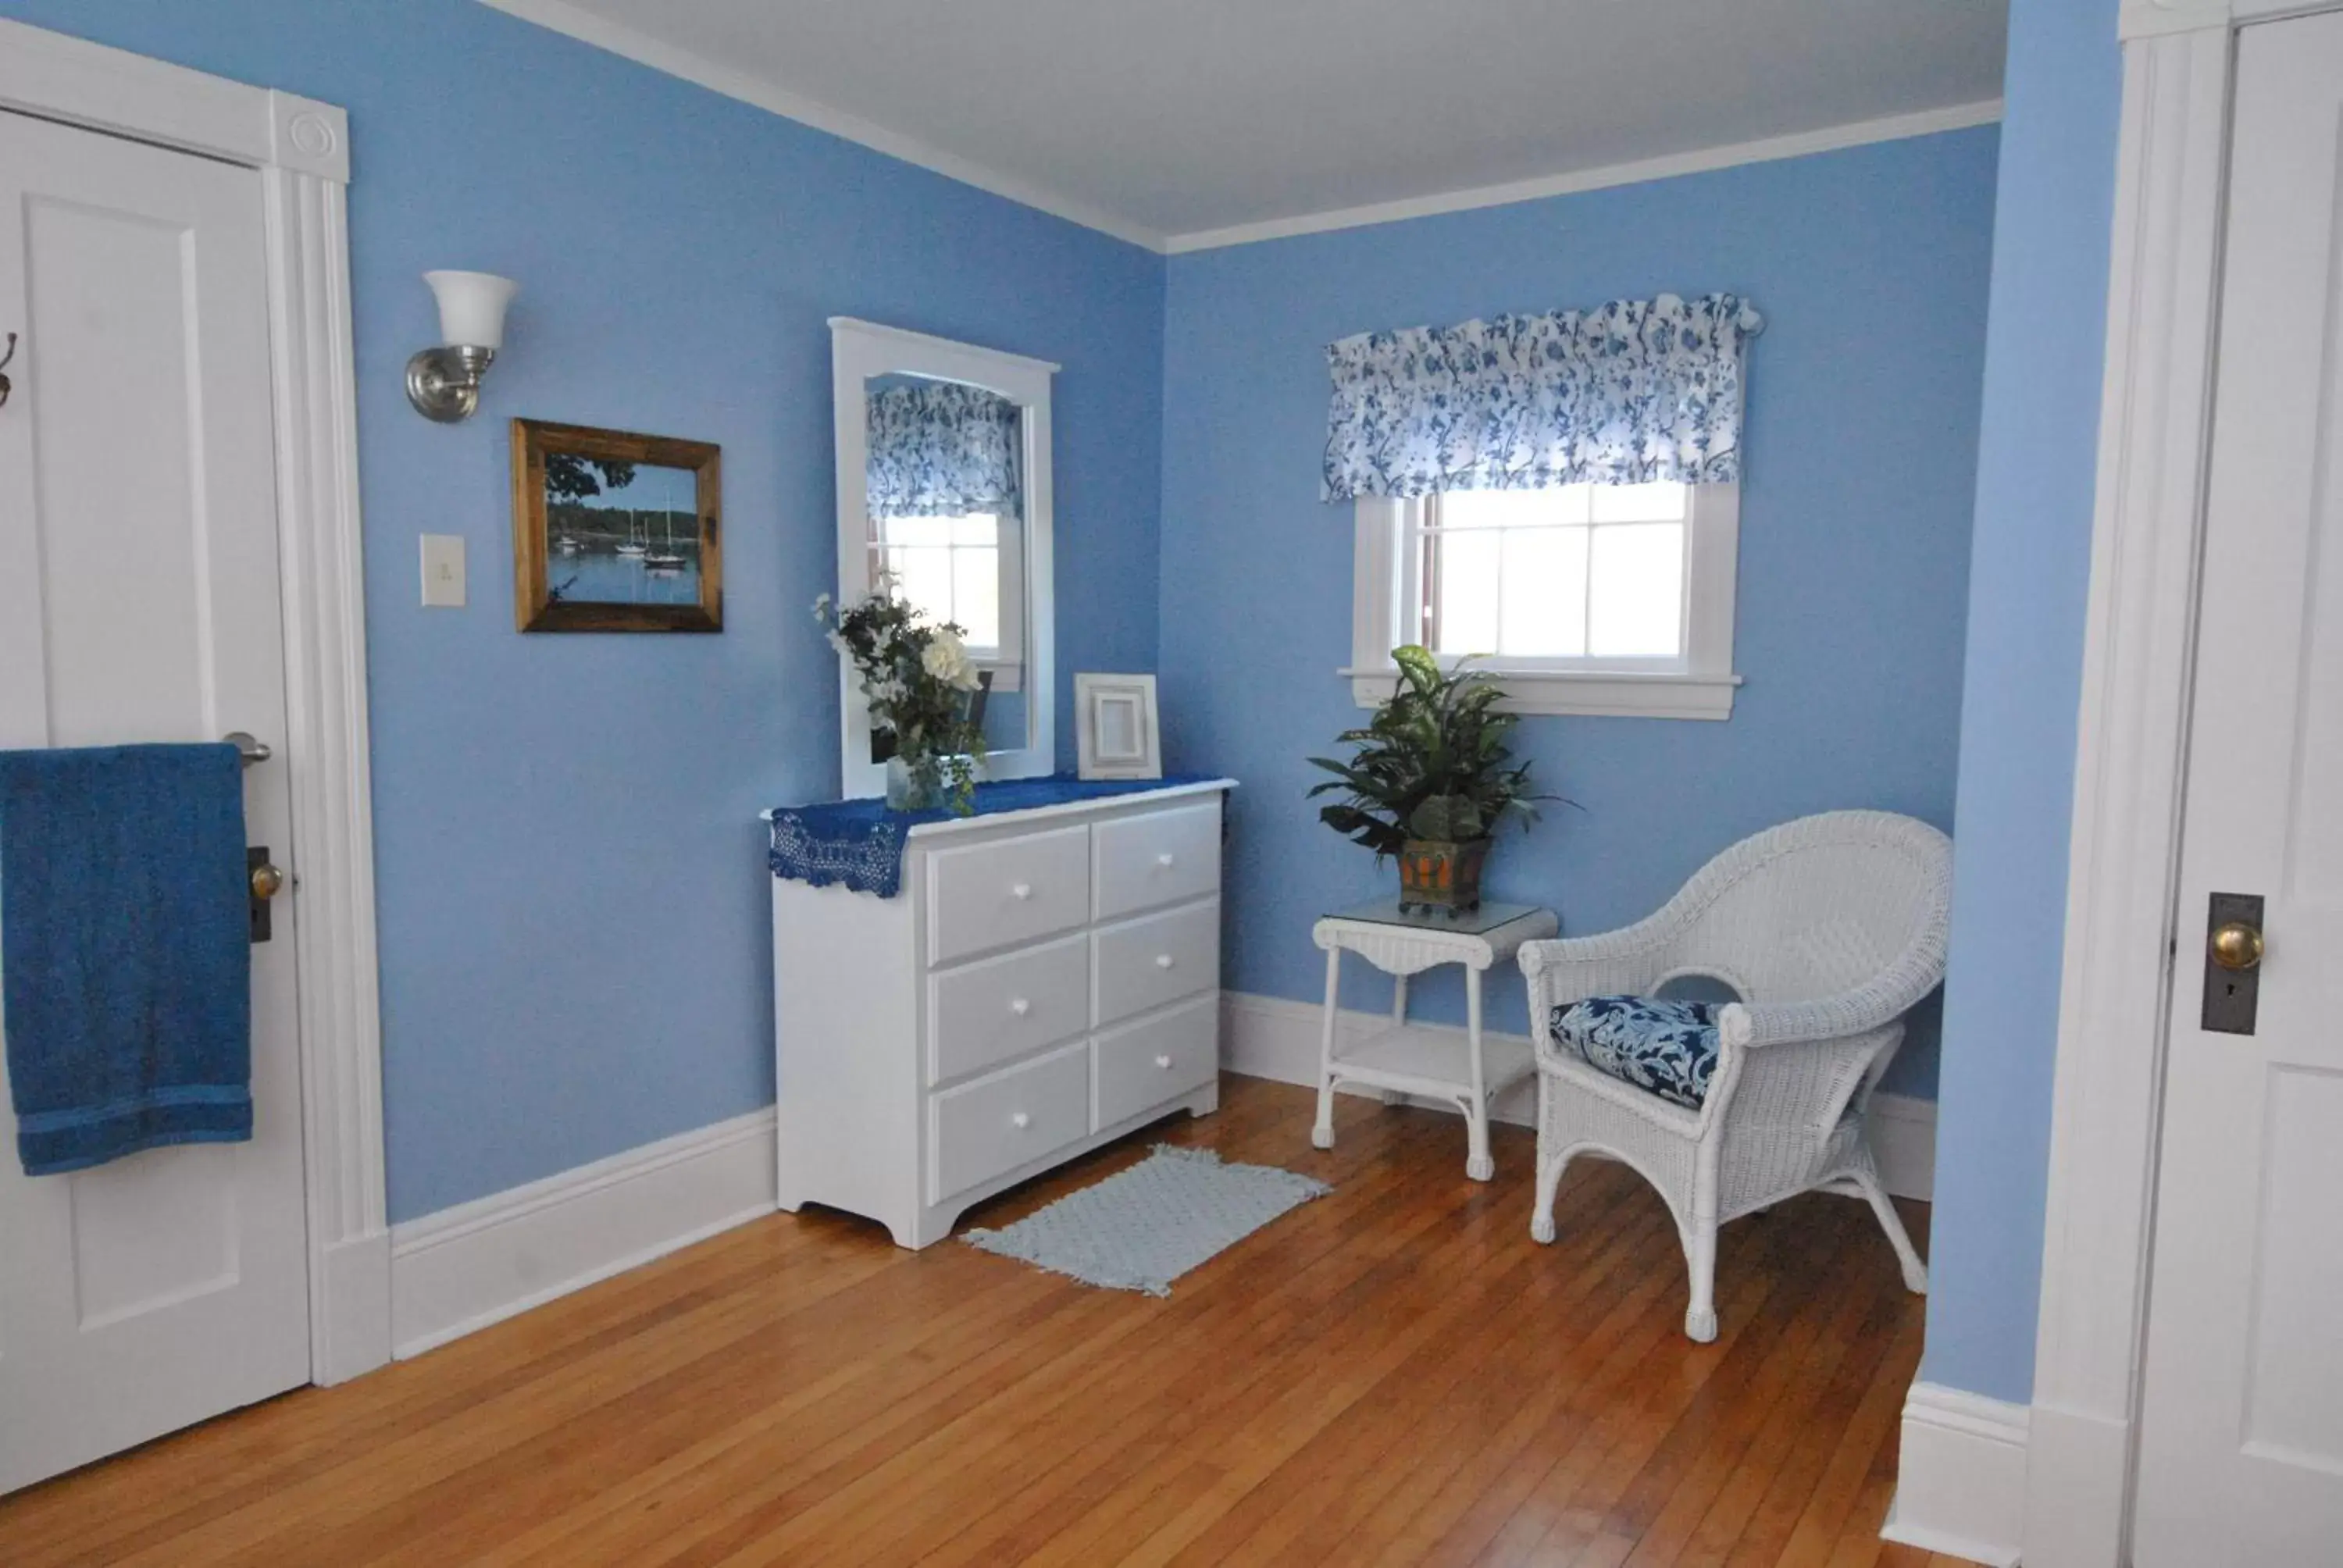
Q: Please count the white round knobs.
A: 6